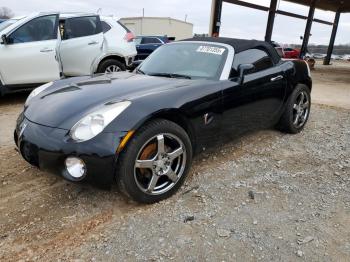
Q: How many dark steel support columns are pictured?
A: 4